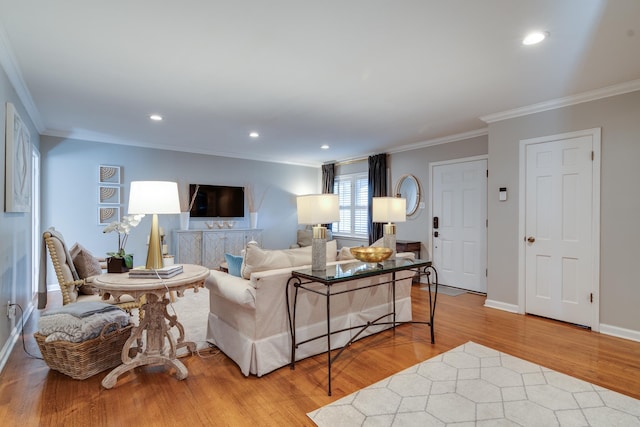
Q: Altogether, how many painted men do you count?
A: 0